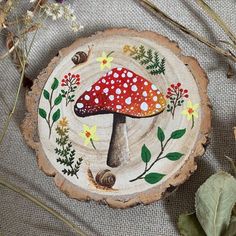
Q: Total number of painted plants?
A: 9